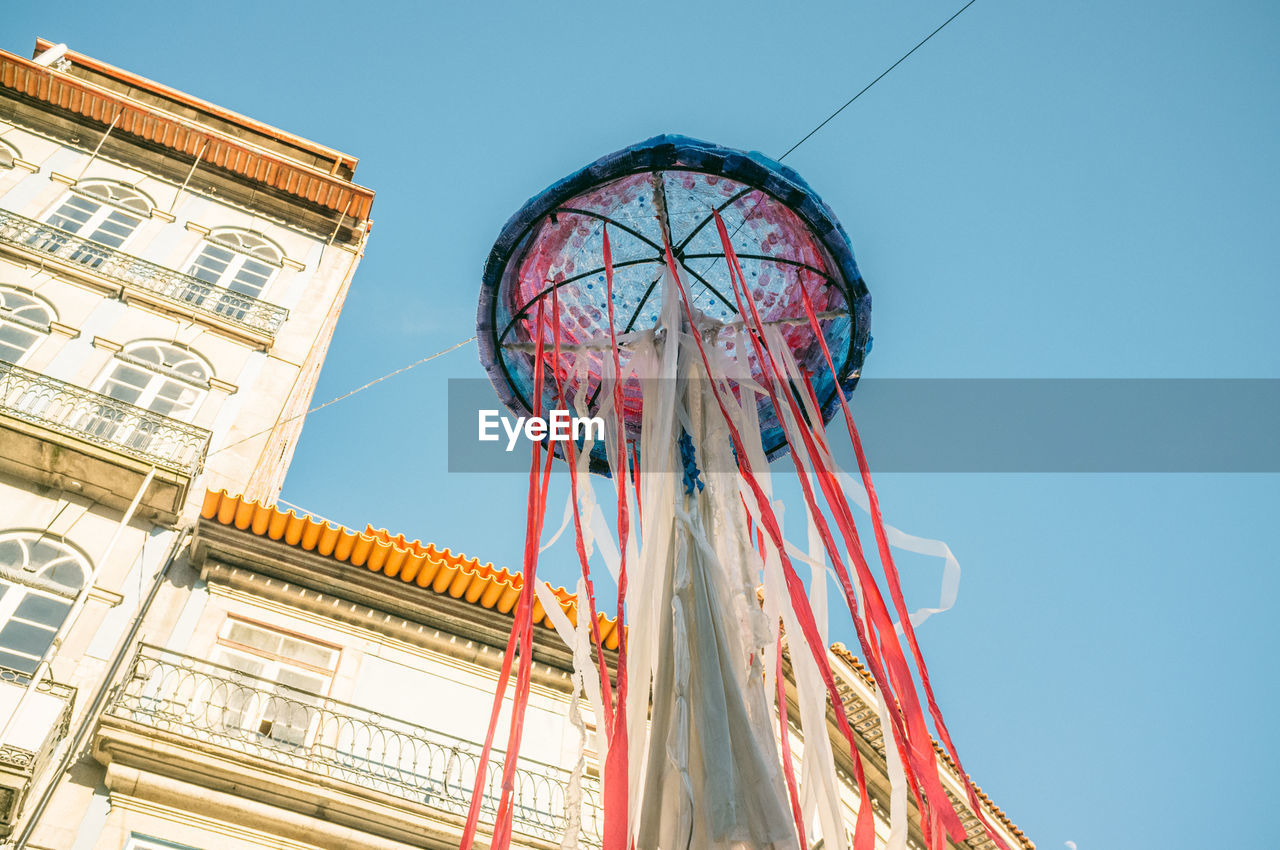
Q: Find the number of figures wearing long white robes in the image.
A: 0